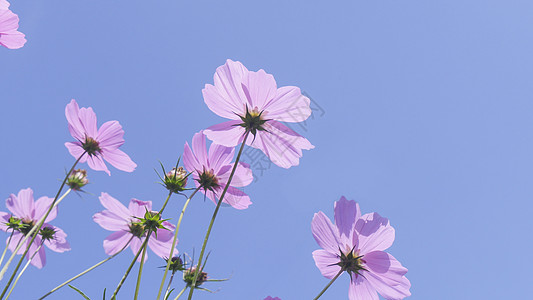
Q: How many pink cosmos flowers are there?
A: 7